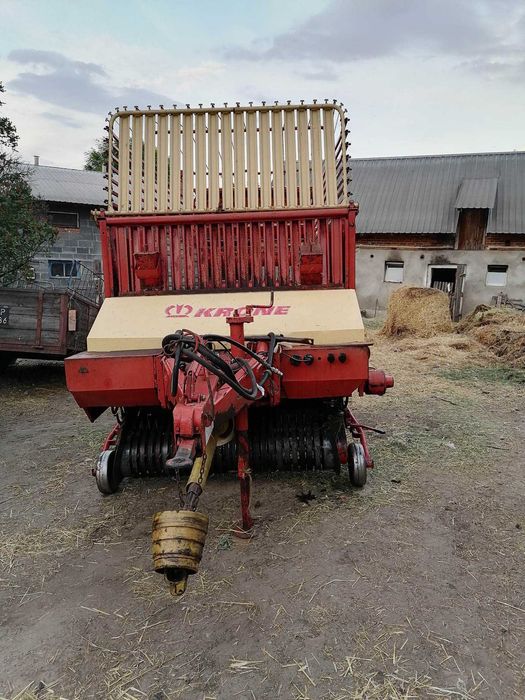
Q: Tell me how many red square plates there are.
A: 2